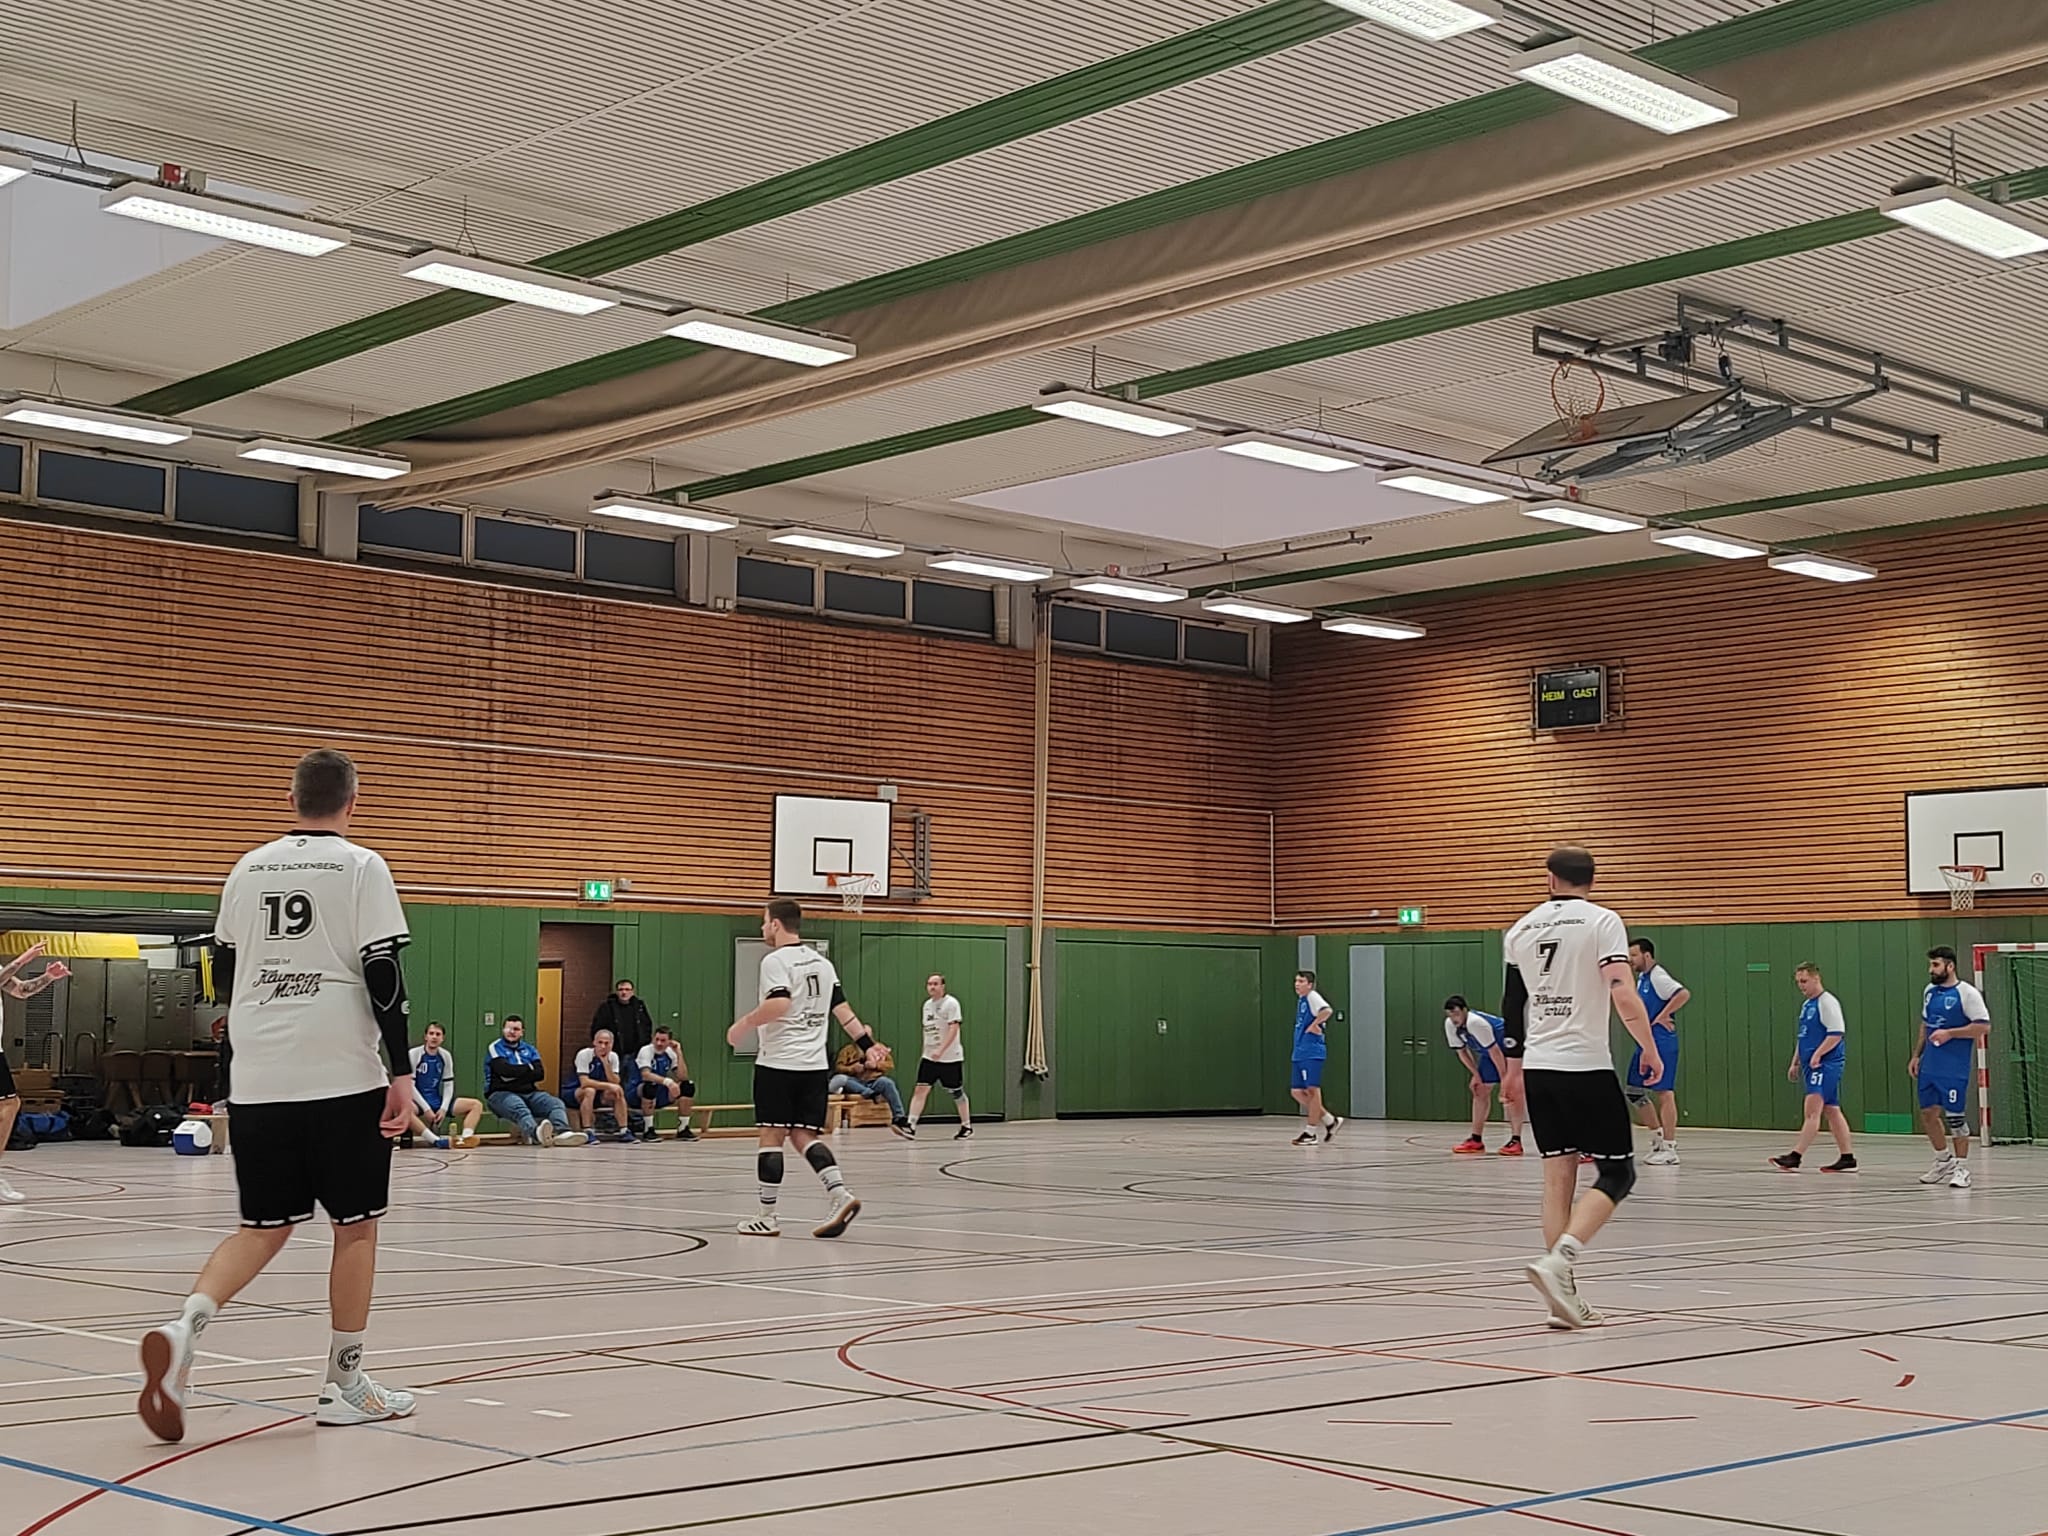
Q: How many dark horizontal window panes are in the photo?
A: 12